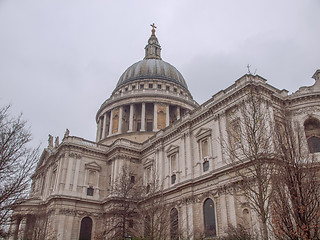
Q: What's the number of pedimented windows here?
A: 4